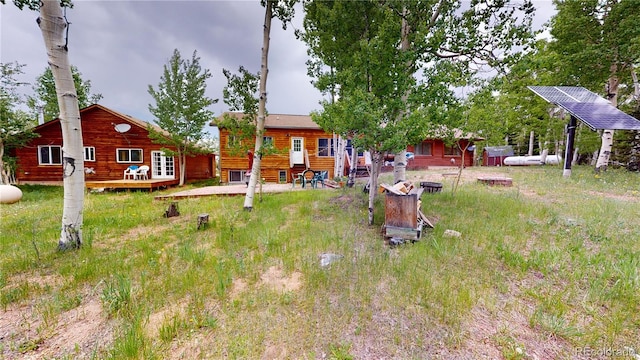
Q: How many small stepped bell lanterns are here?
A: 0